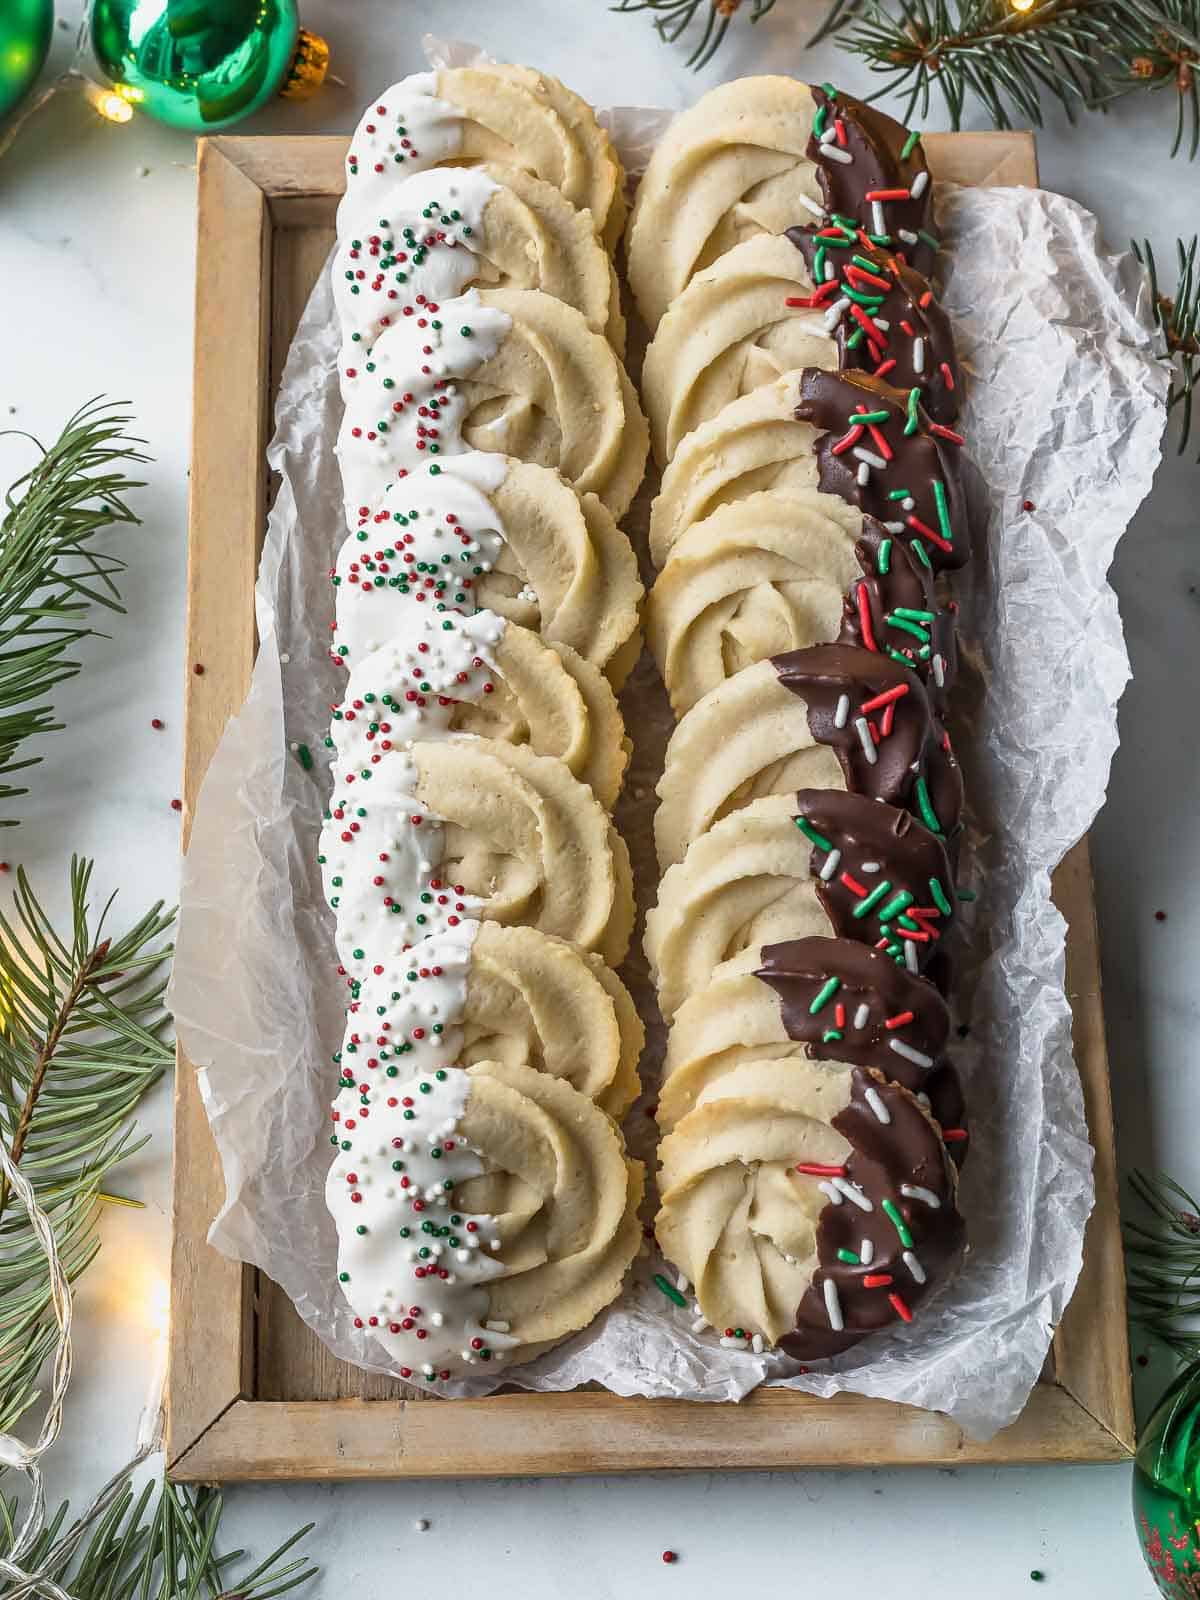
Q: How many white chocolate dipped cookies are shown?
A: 8